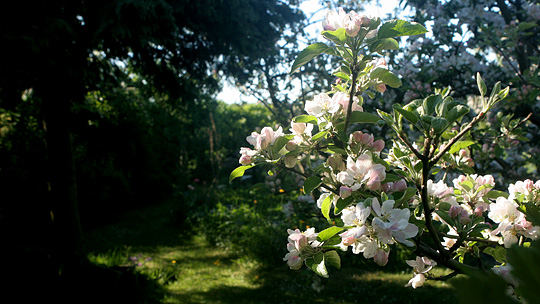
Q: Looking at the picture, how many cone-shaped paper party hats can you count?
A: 0